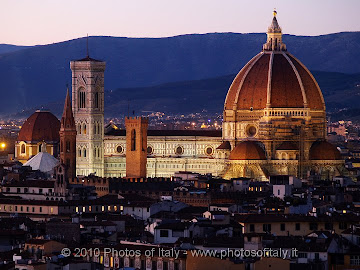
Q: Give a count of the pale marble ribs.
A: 5